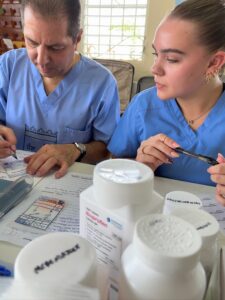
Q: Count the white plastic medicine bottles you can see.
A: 5